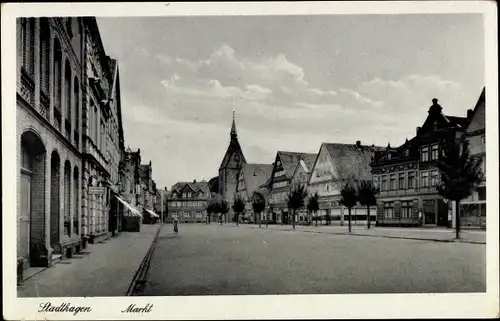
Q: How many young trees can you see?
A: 9